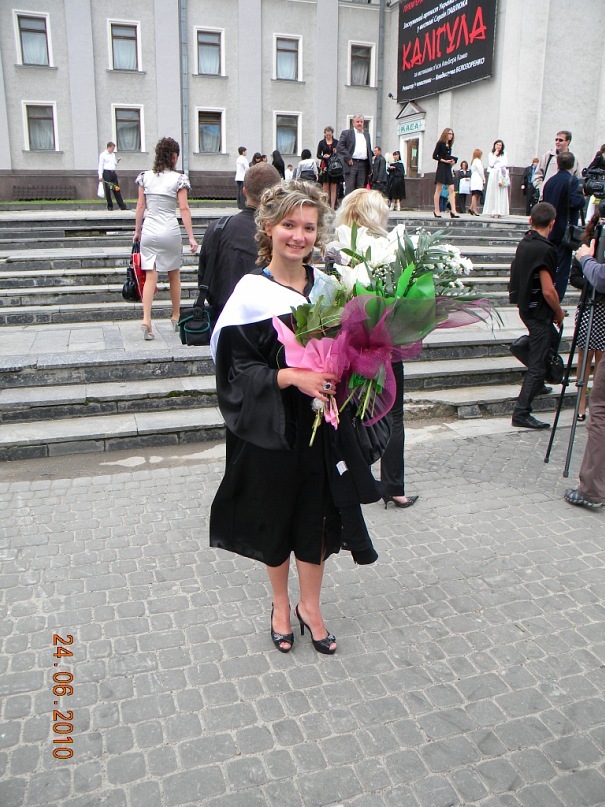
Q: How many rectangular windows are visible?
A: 10